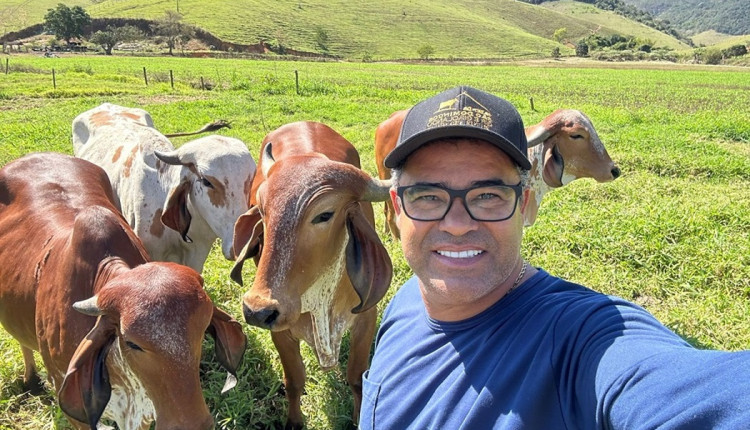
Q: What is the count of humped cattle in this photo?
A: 4